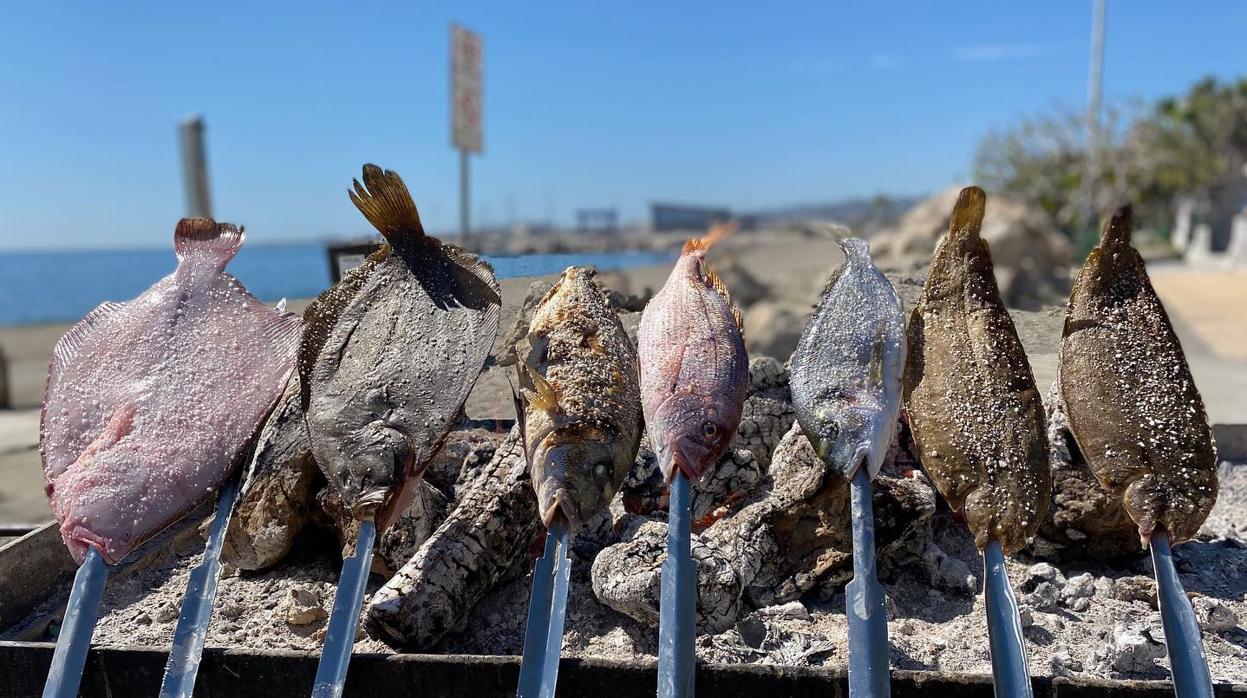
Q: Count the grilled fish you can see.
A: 7